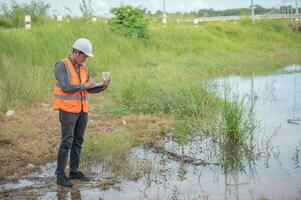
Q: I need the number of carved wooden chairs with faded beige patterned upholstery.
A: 0